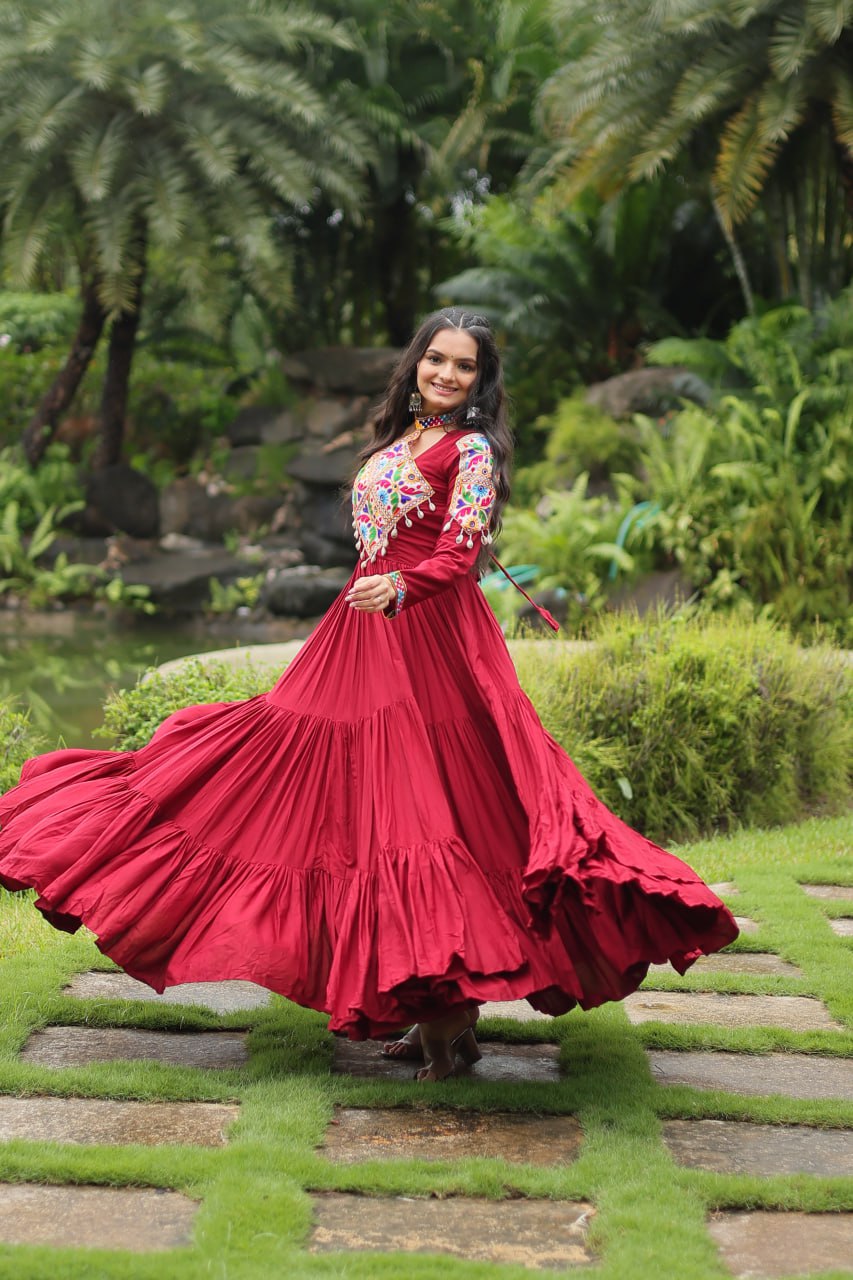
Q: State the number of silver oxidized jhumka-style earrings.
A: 2